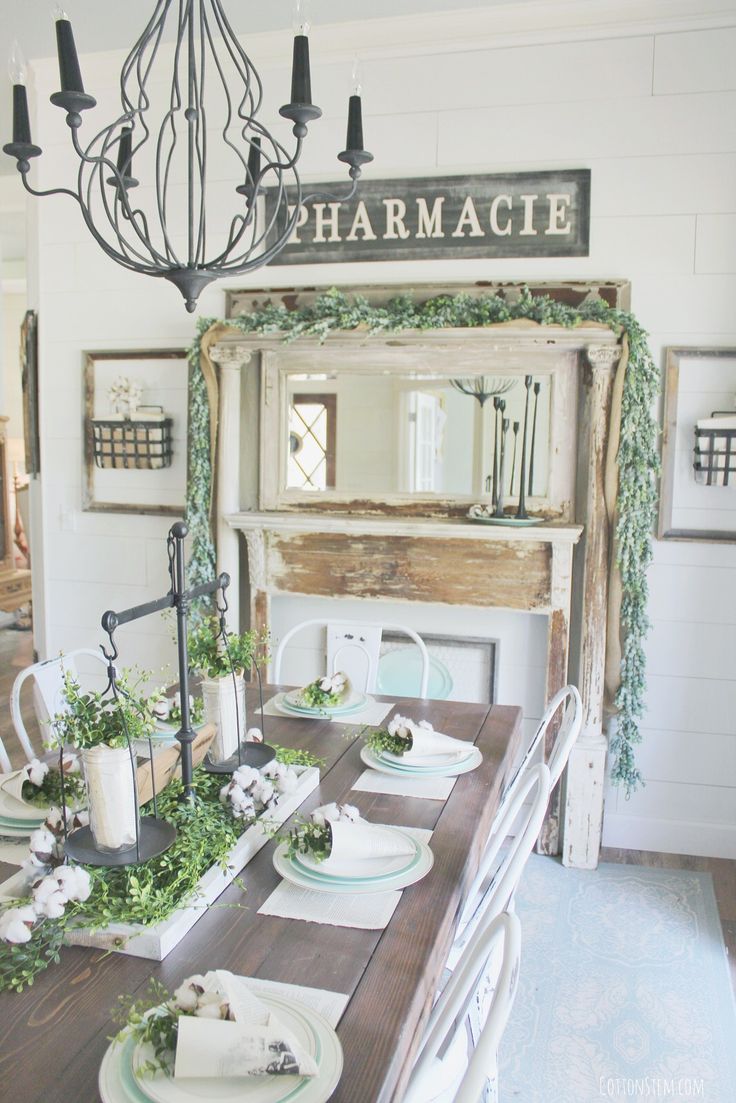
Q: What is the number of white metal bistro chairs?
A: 6